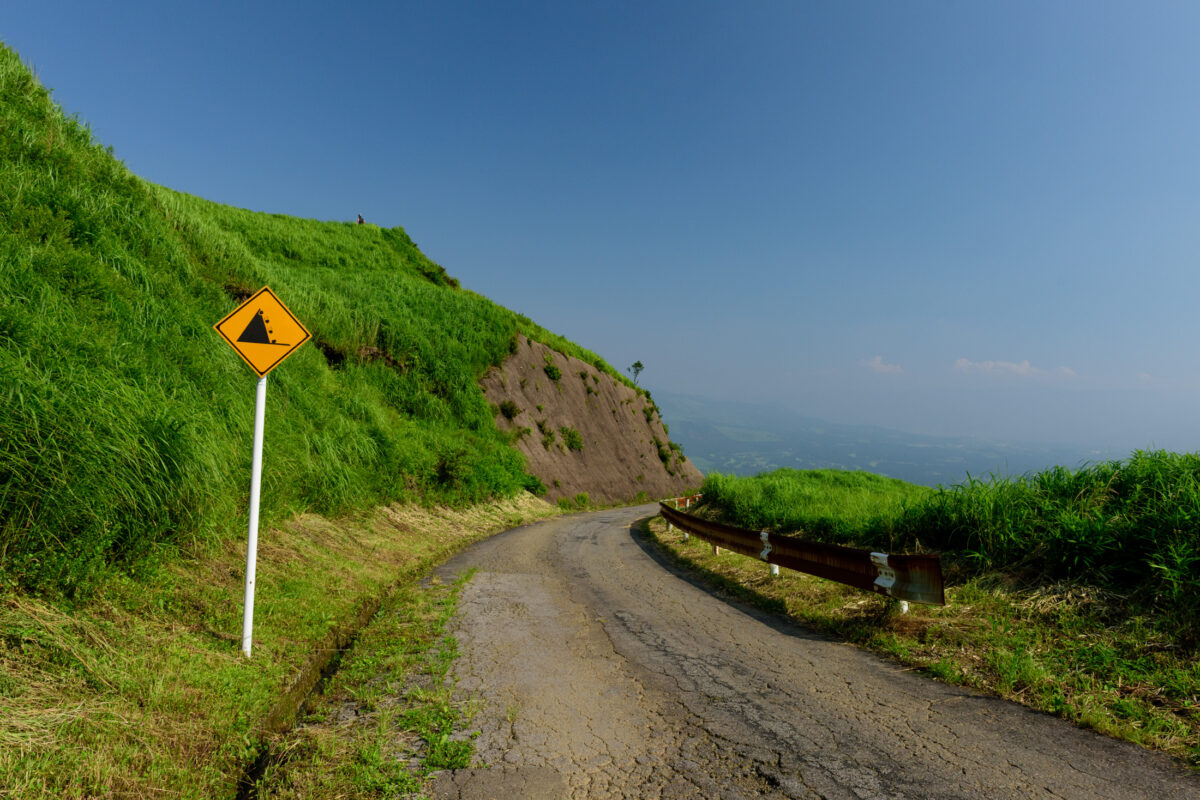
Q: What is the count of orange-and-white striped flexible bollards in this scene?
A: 0